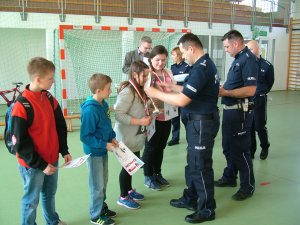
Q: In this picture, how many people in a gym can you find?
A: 9